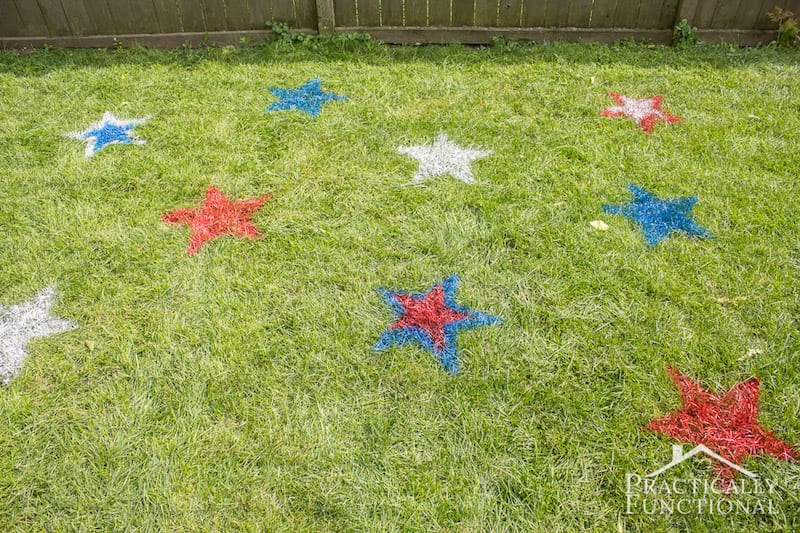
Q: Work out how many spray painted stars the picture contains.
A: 9